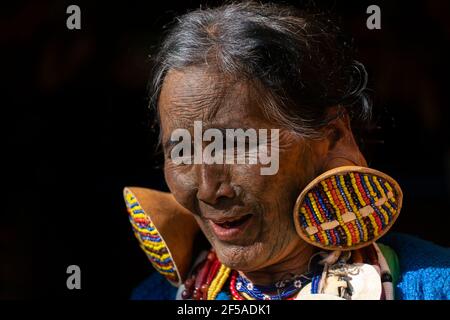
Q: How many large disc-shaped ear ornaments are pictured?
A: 2